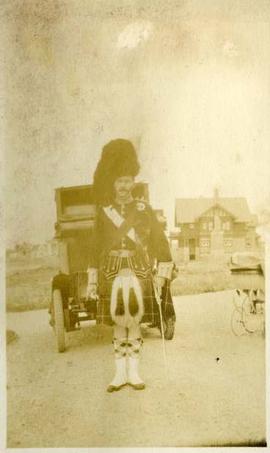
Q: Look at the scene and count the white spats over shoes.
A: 2